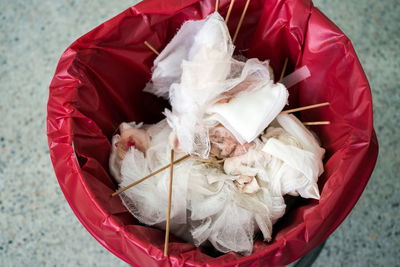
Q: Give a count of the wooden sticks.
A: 9